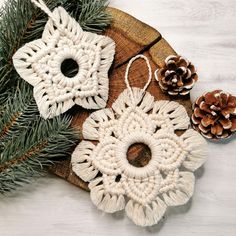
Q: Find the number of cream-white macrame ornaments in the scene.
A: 2